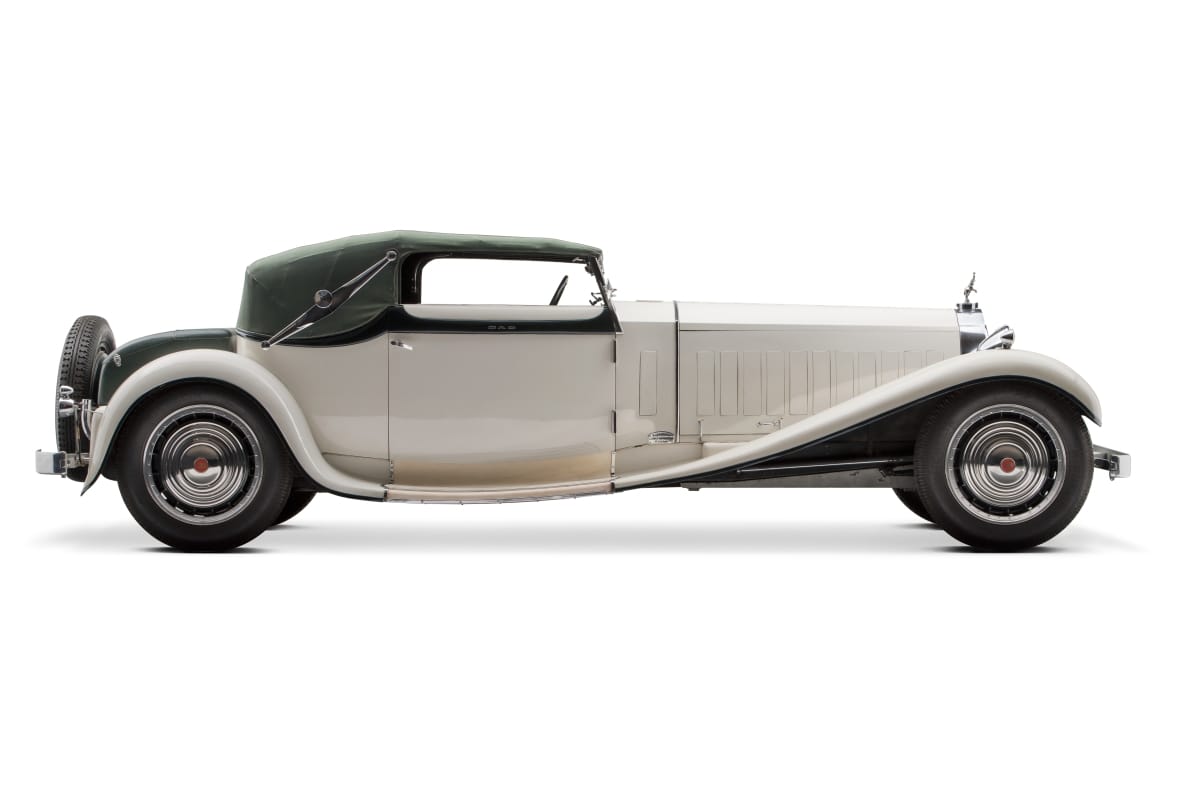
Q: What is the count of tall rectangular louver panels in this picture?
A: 12